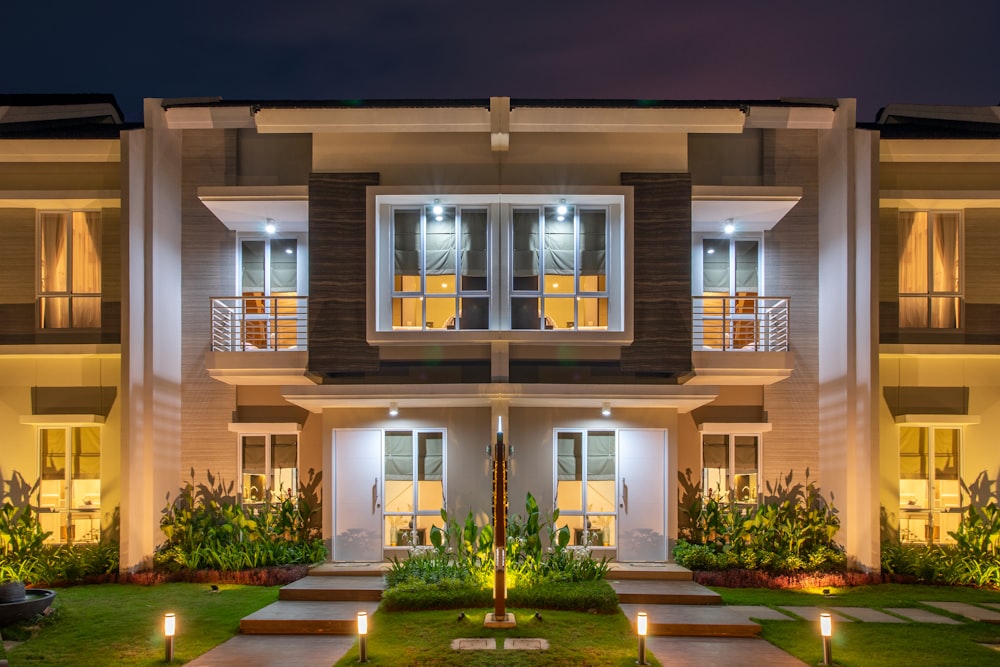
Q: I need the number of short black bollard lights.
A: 4